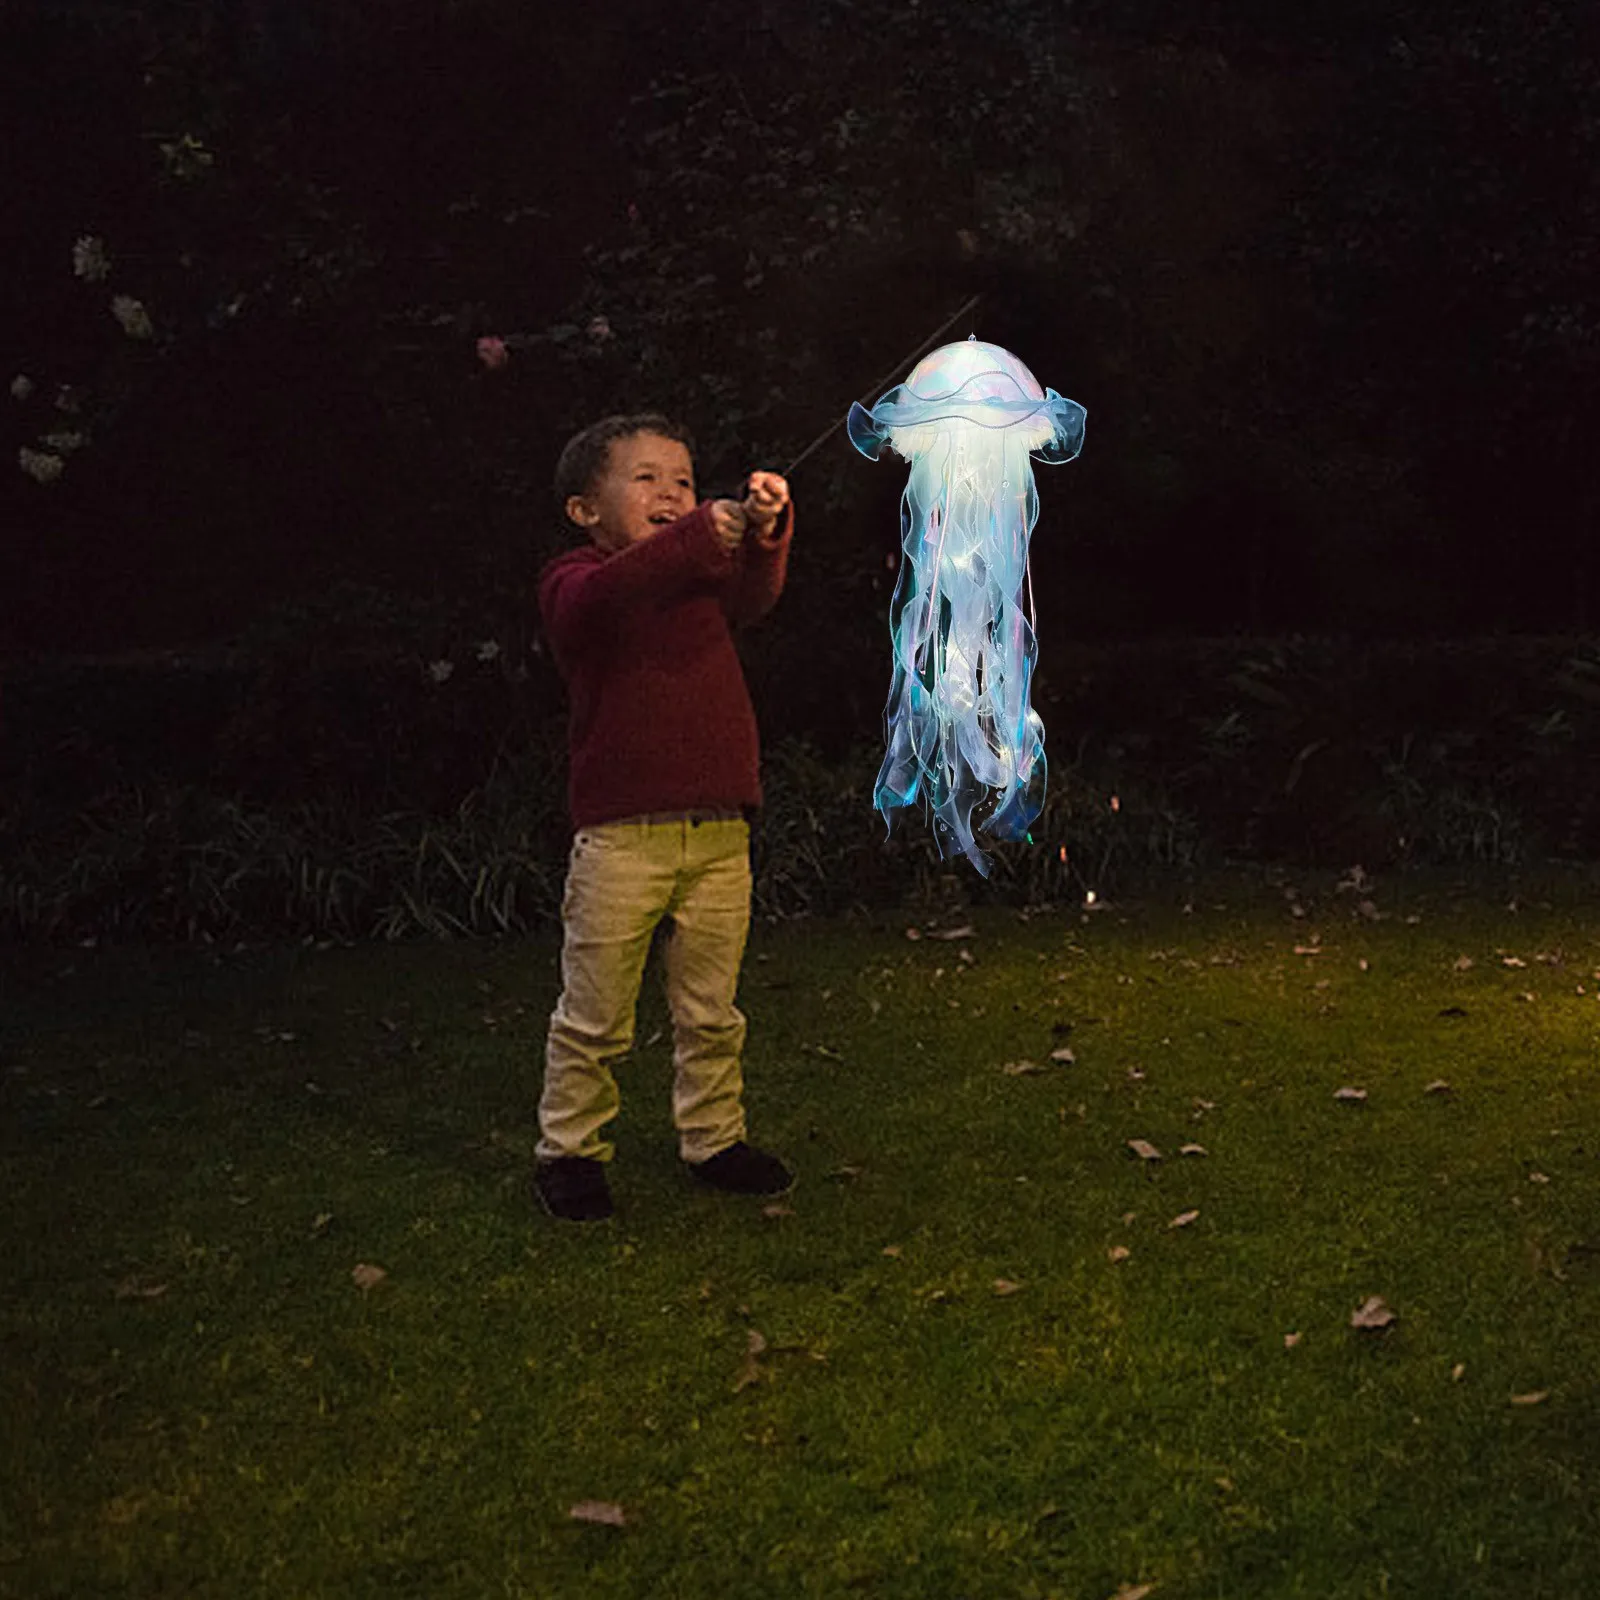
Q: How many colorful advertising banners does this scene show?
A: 0